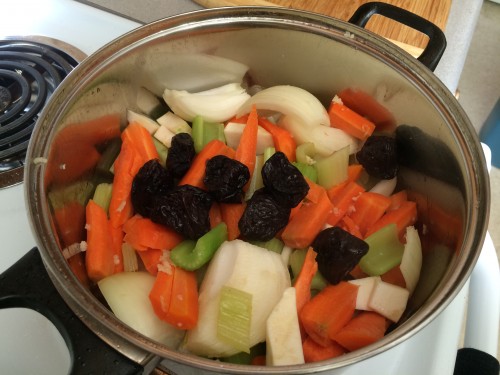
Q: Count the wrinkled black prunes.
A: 8